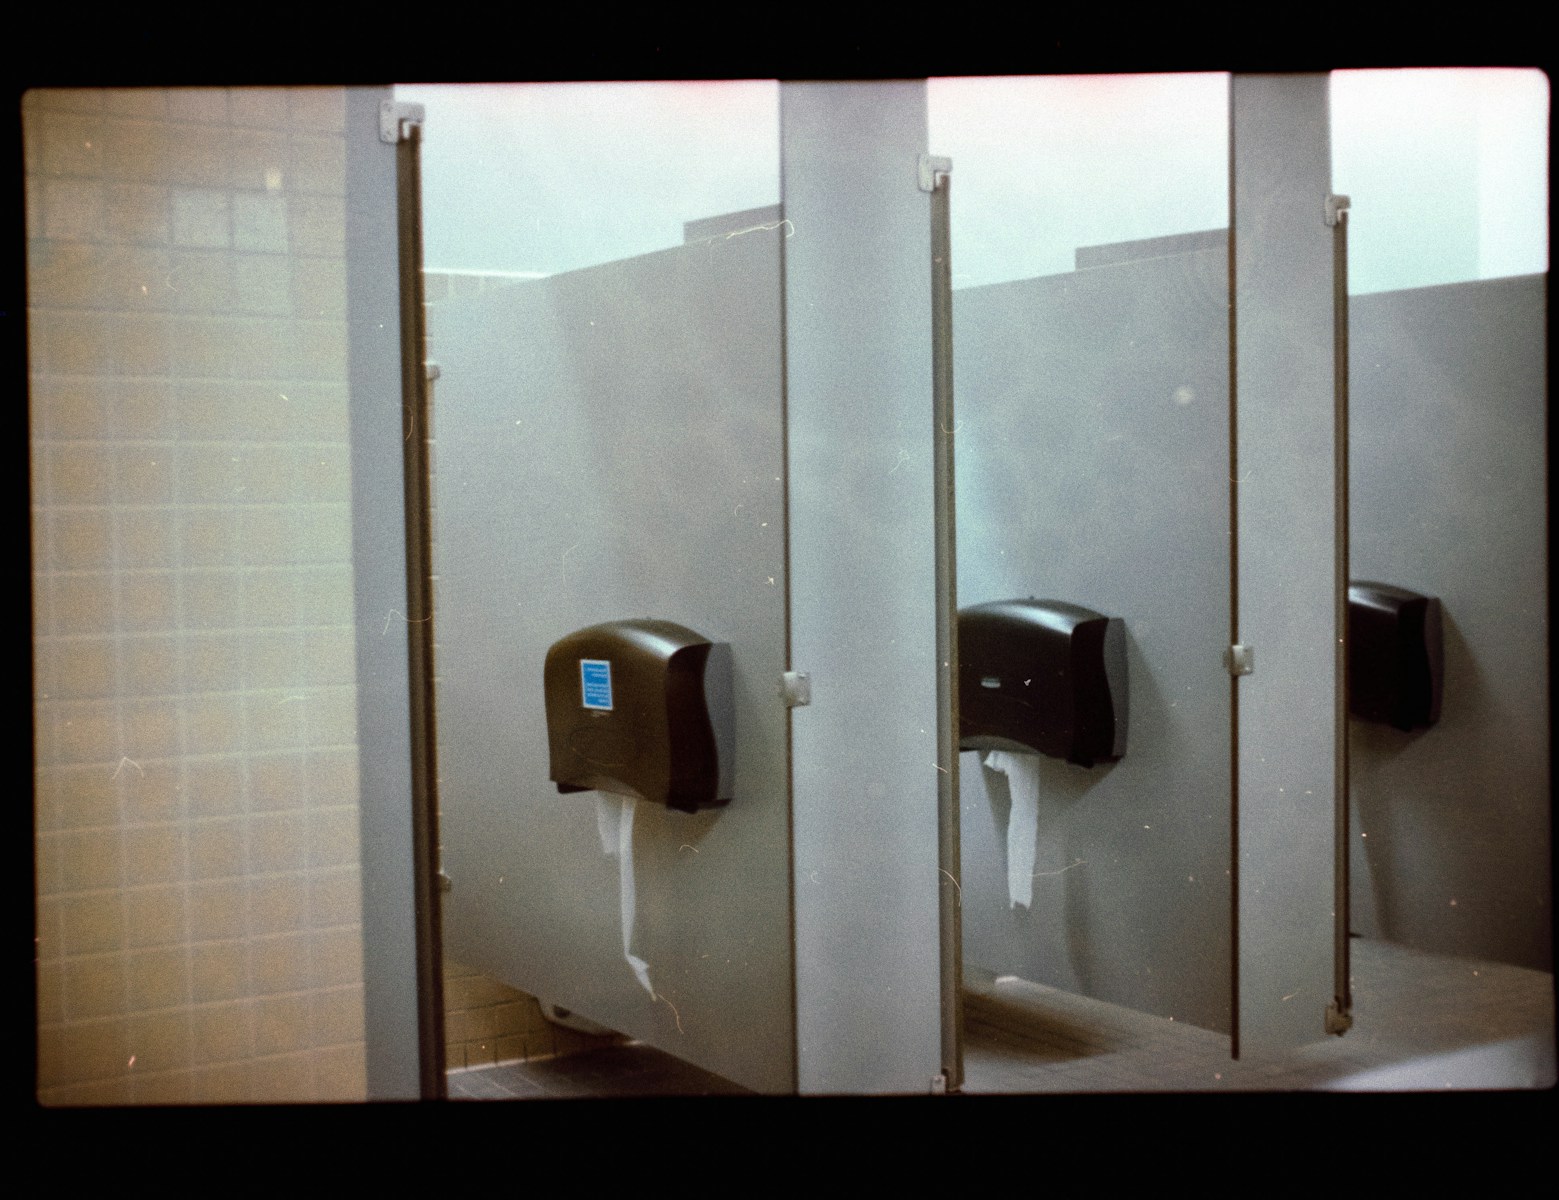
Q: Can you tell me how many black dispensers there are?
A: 3